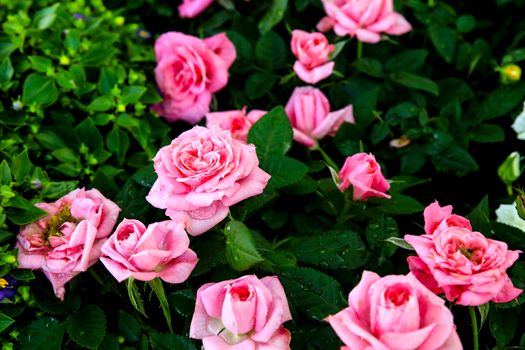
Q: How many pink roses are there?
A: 13